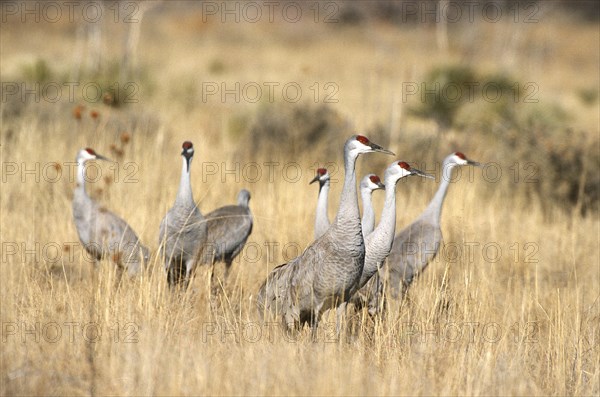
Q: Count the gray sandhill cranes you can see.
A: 8